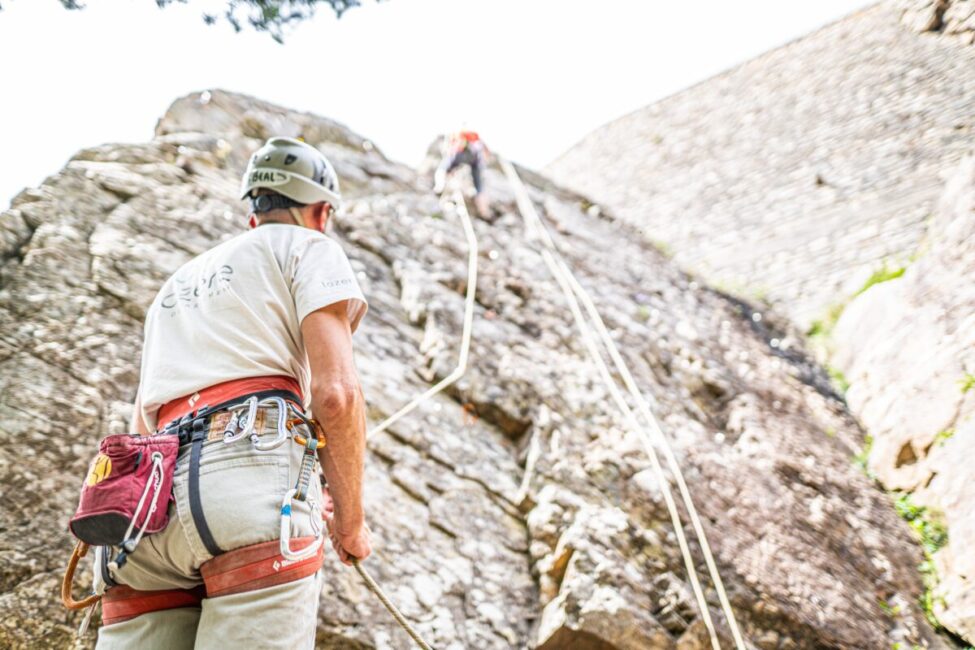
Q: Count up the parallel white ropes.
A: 2